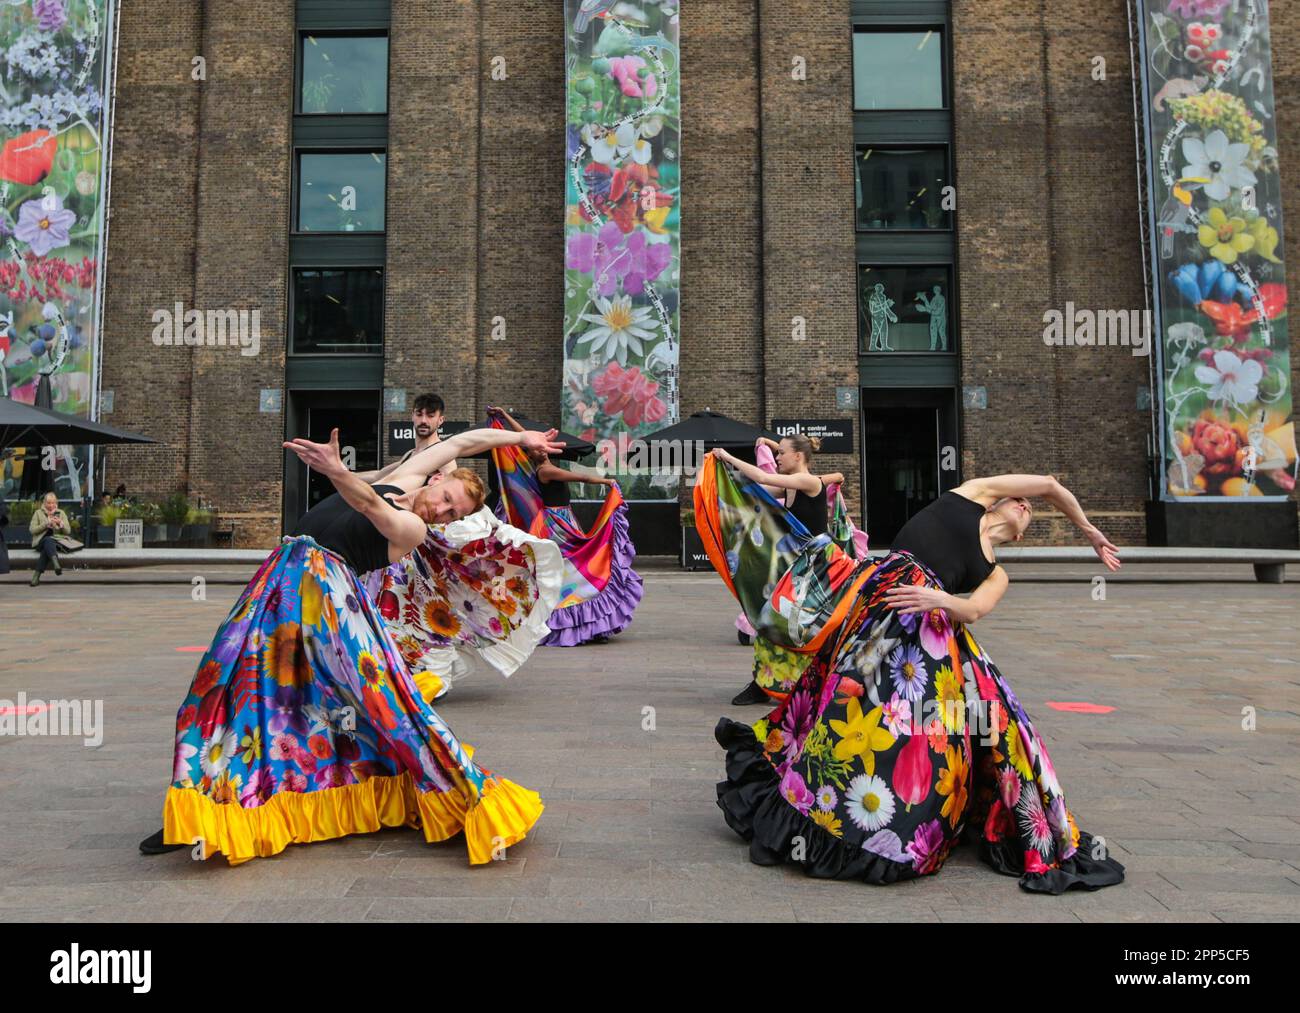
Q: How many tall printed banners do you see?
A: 3